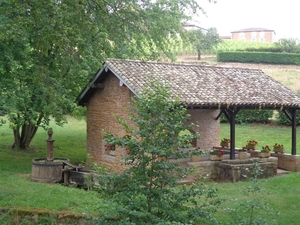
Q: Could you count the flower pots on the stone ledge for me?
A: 7